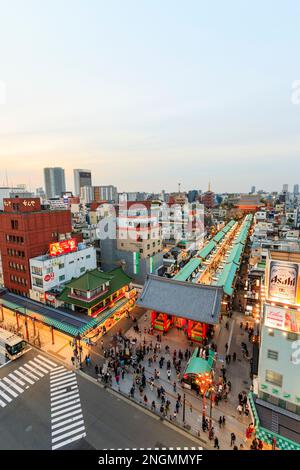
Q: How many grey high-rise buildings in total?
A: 2